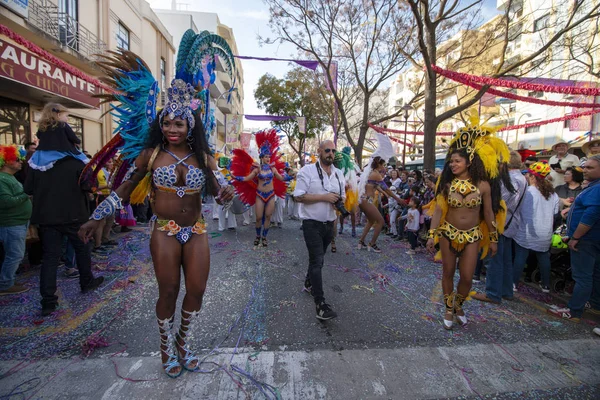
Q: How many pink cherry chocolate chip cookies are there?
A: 0